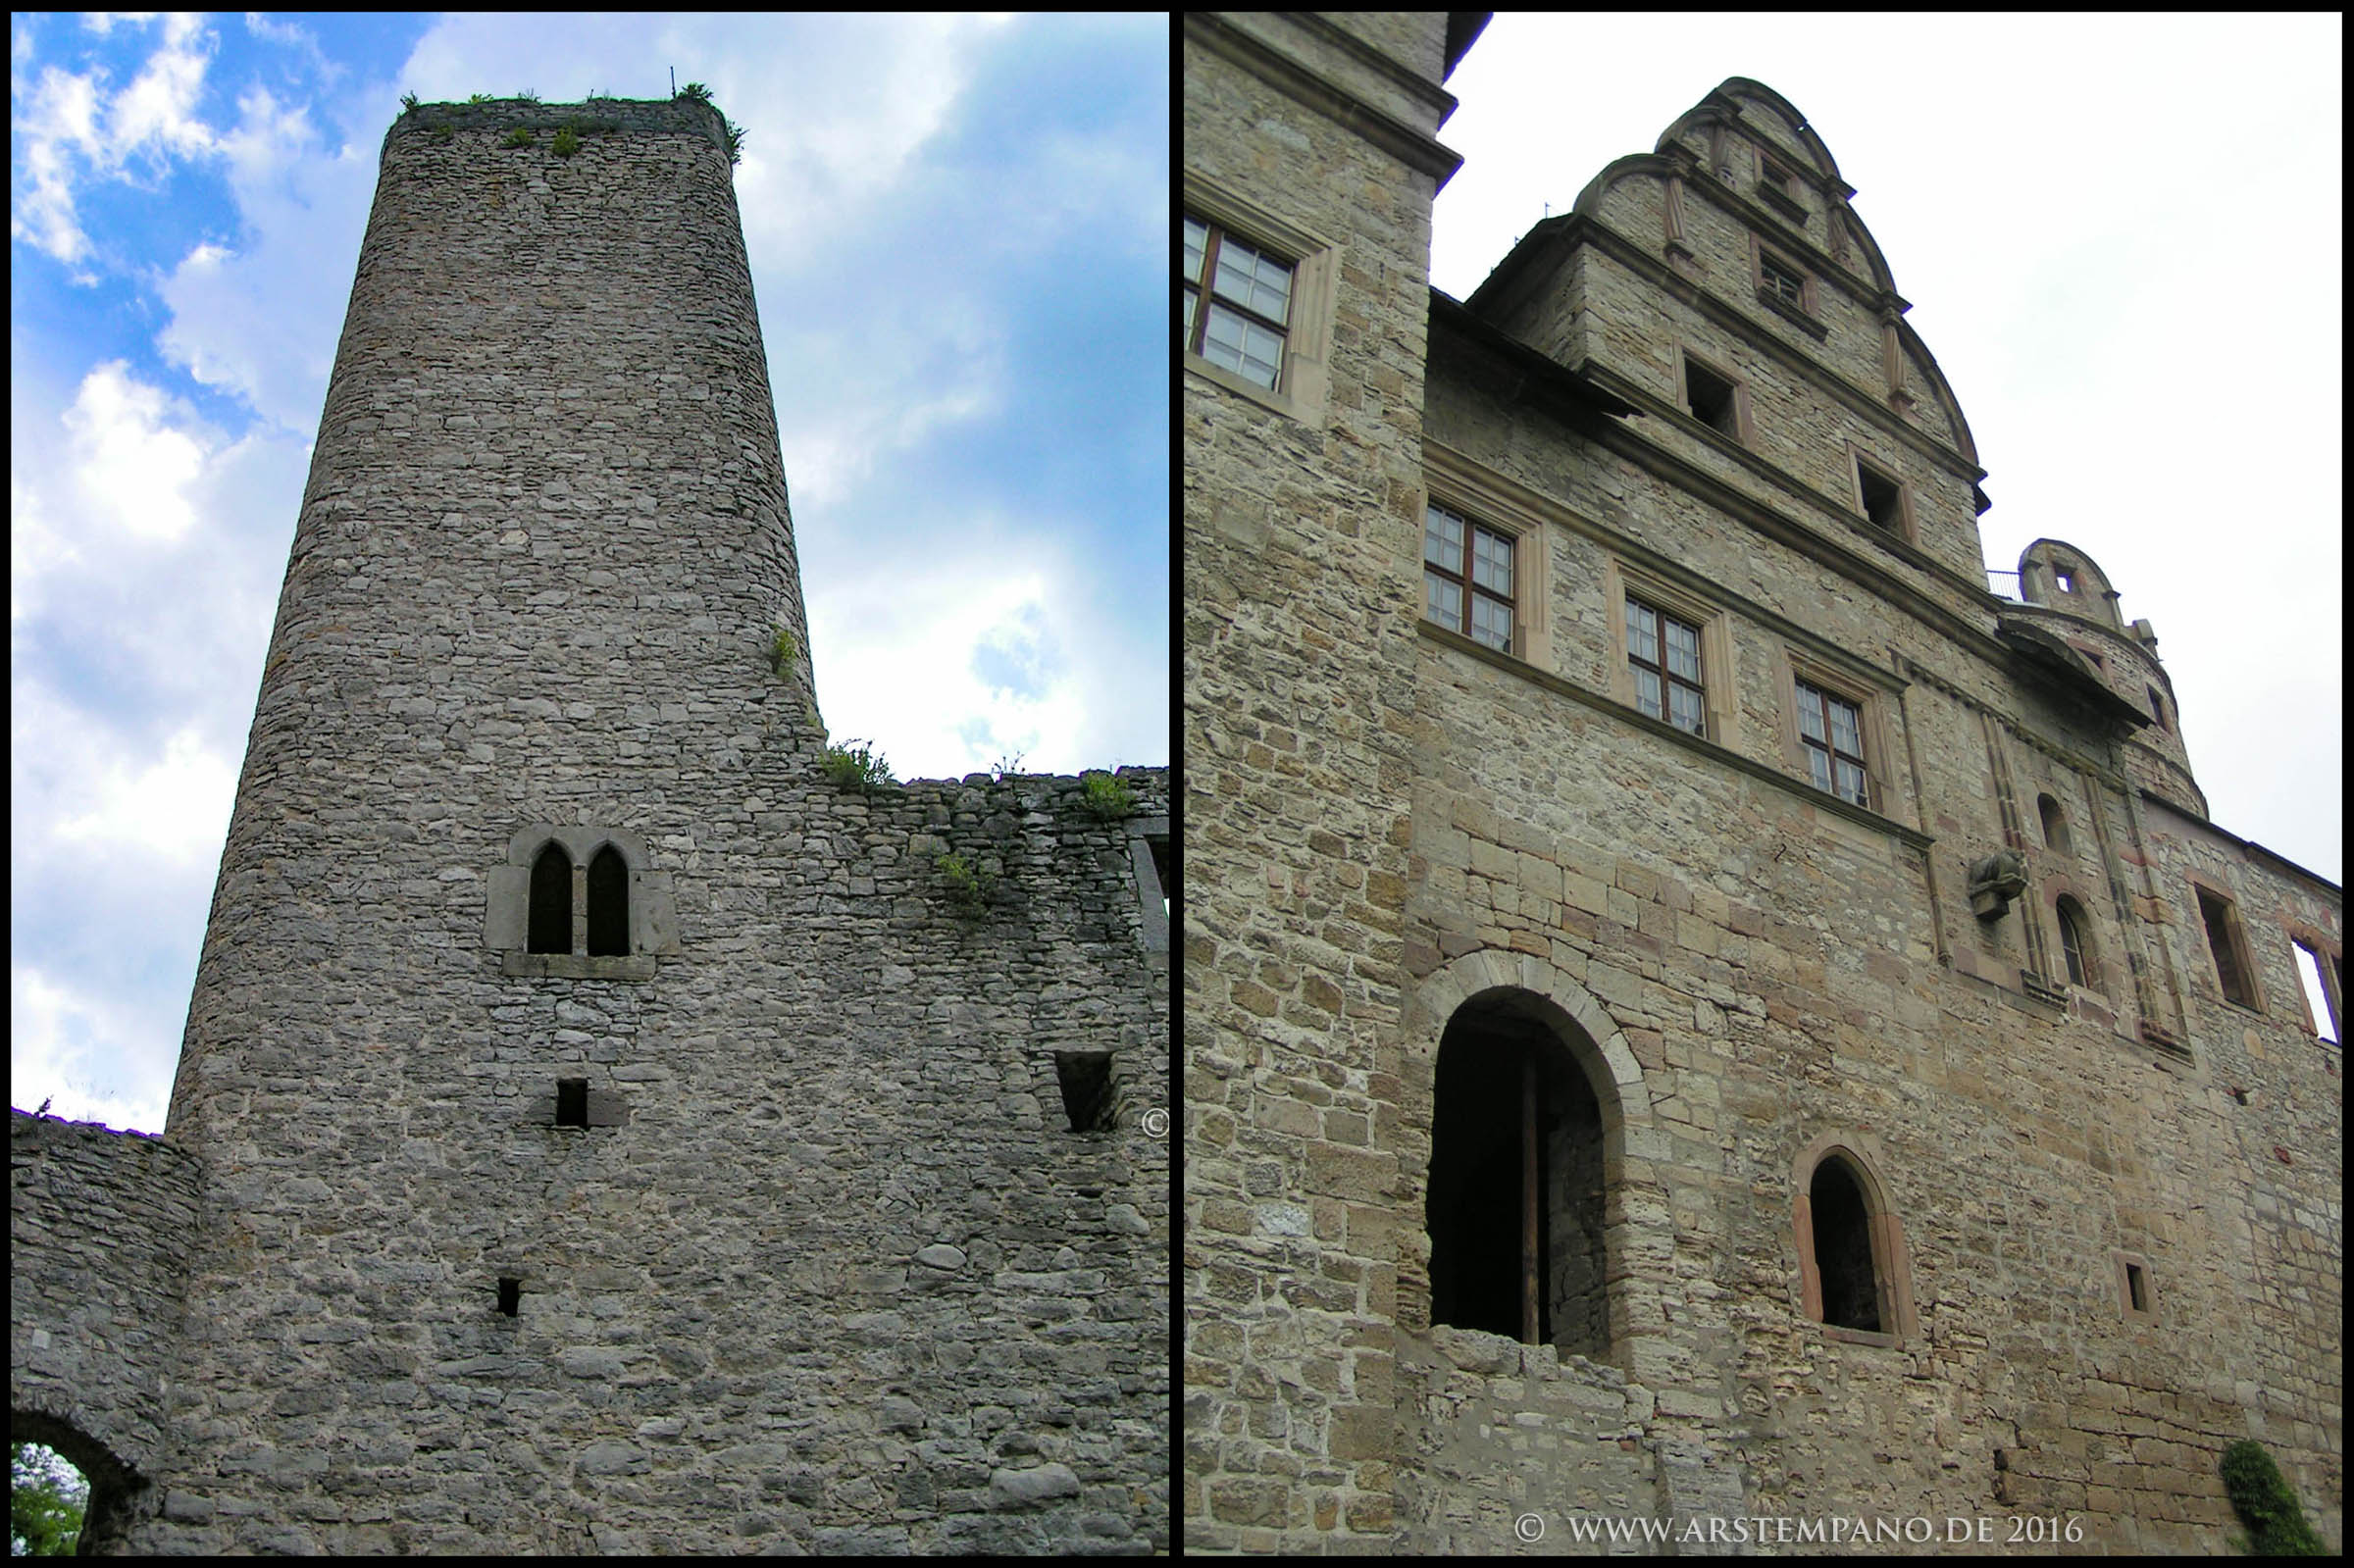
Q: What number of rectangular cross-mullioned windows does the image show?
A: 4